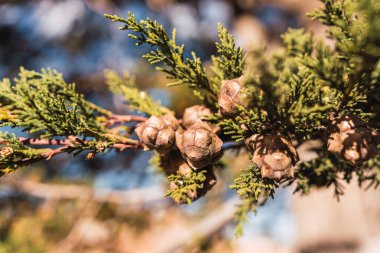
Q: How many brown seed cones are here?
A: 7